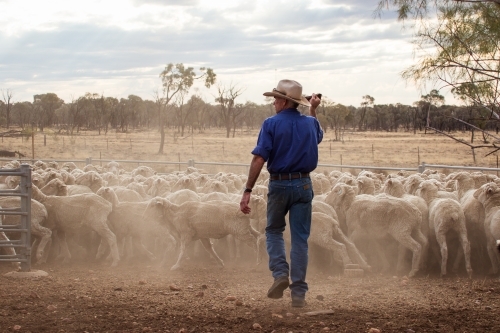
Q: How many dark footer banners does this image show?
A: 0